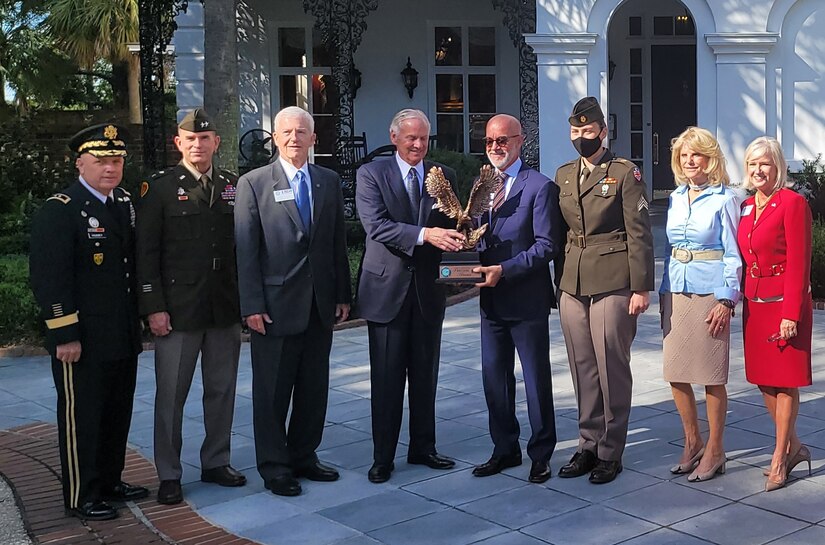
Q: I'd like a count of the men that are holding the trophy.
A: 2